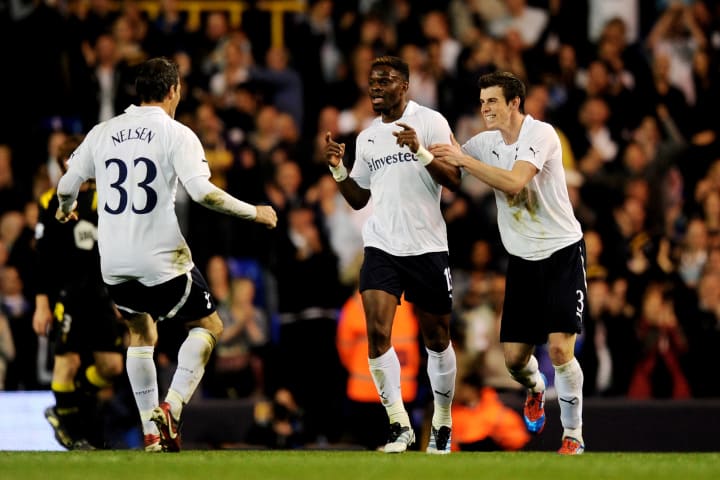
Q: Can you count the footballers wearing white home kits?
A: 3